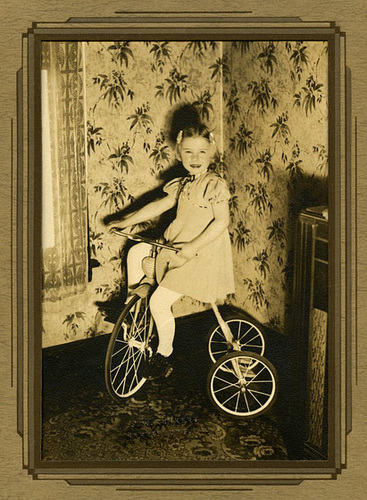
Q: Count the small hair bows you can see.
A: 2